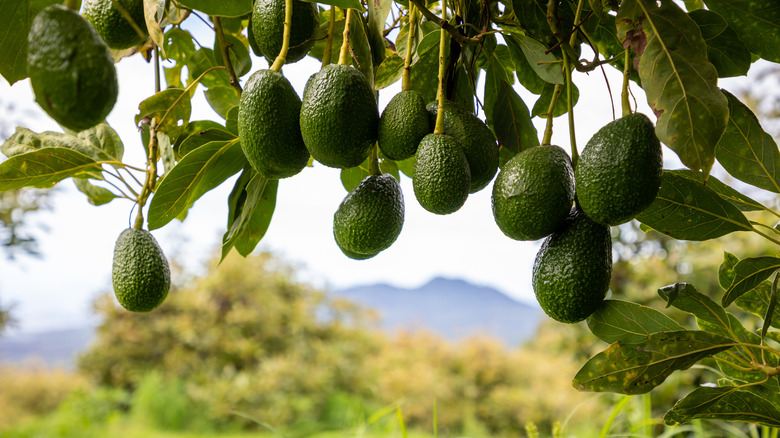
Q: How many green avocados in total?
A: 13